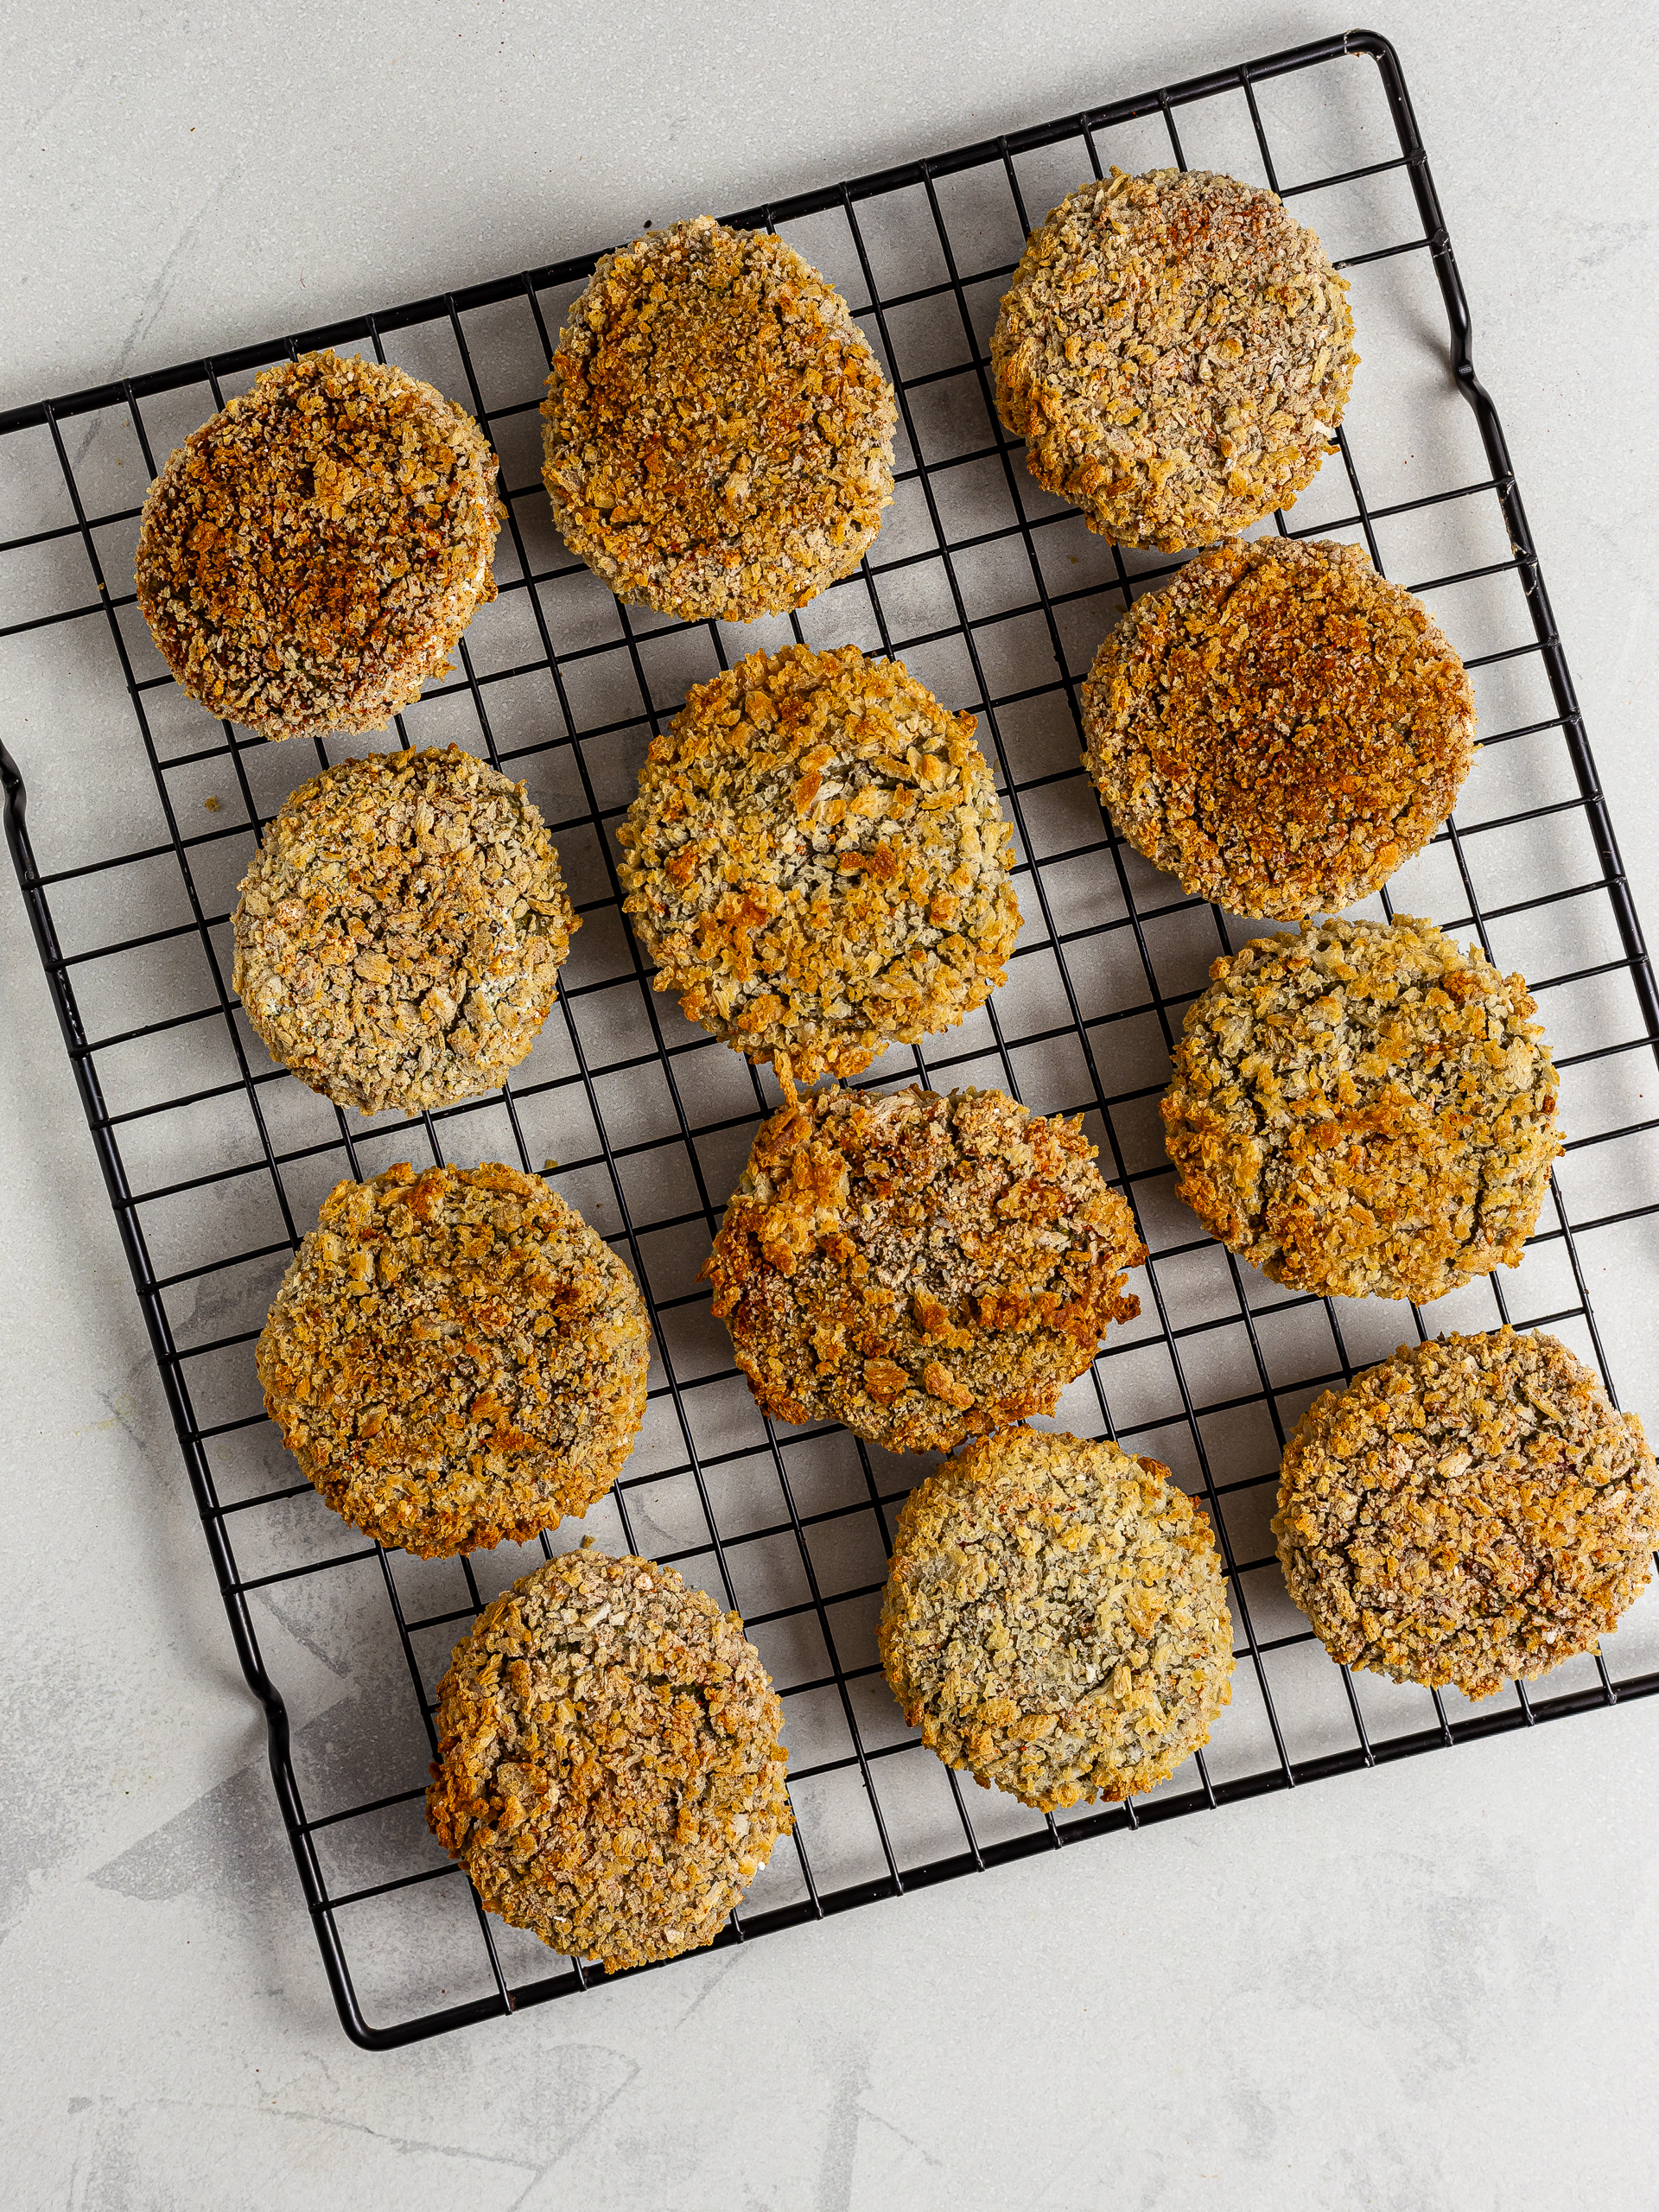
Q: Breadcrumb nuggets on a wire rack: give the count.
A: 12